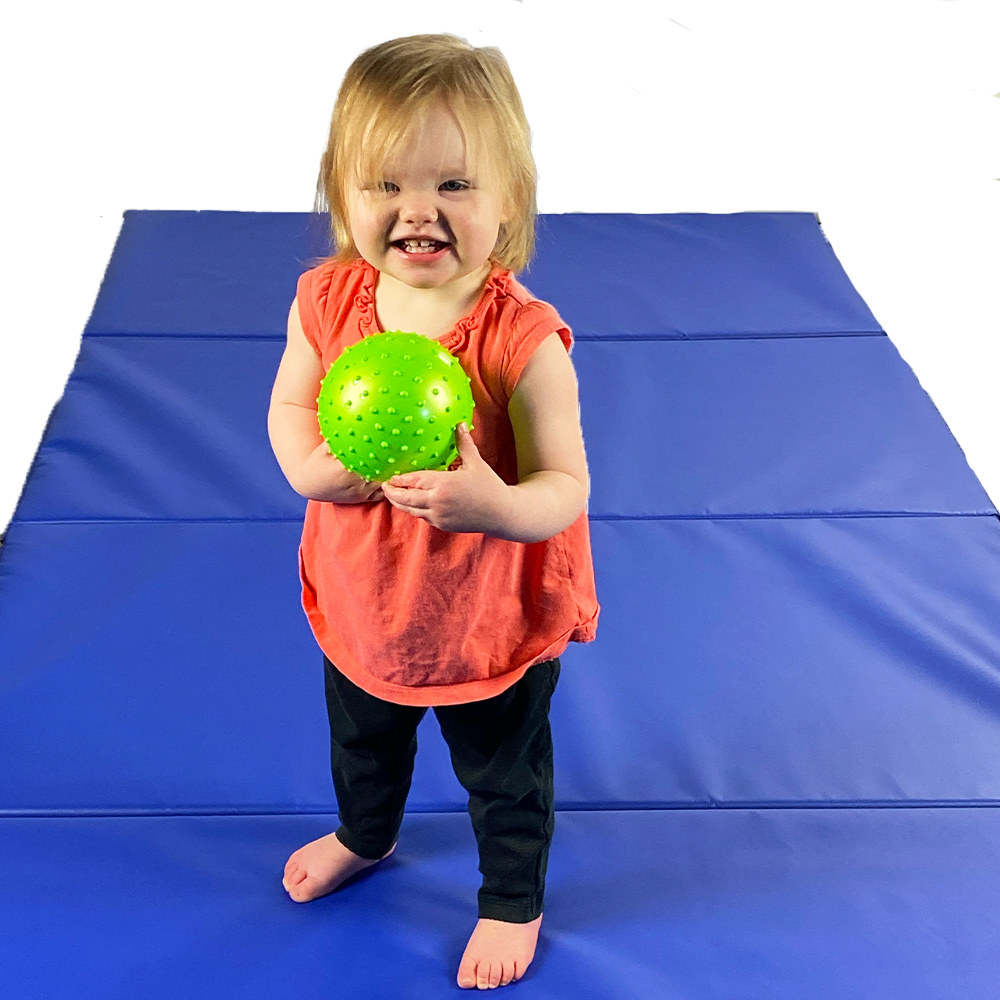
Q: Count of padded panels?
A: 4